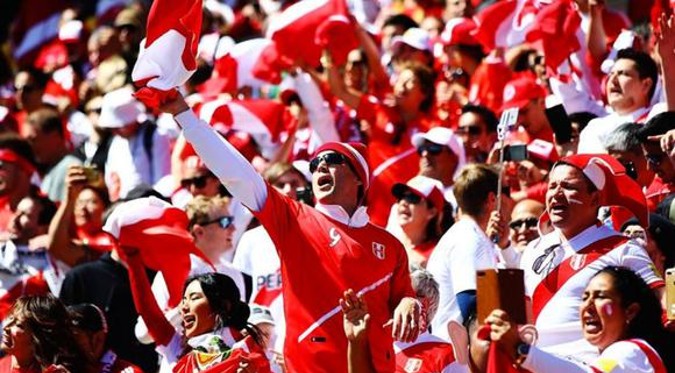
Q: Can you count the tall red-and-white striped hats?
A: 0